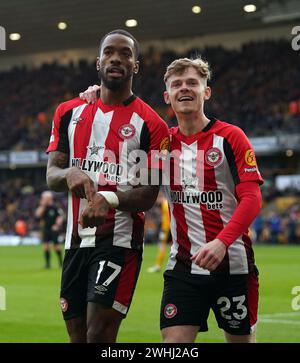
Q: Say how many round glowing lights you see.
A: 5